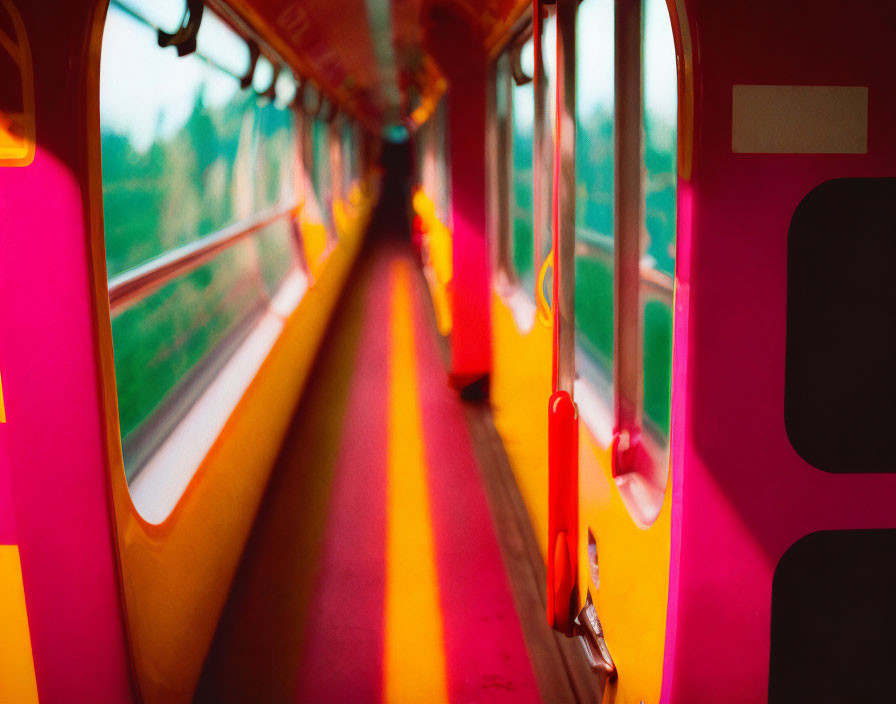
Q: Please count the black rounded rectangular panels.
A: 2